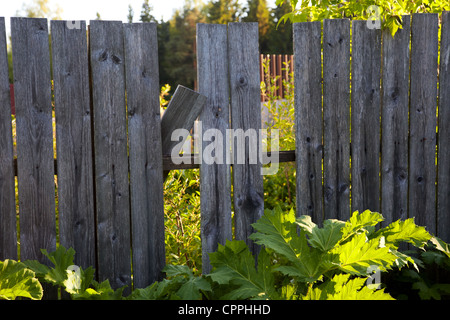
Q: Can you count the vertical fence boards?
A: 13